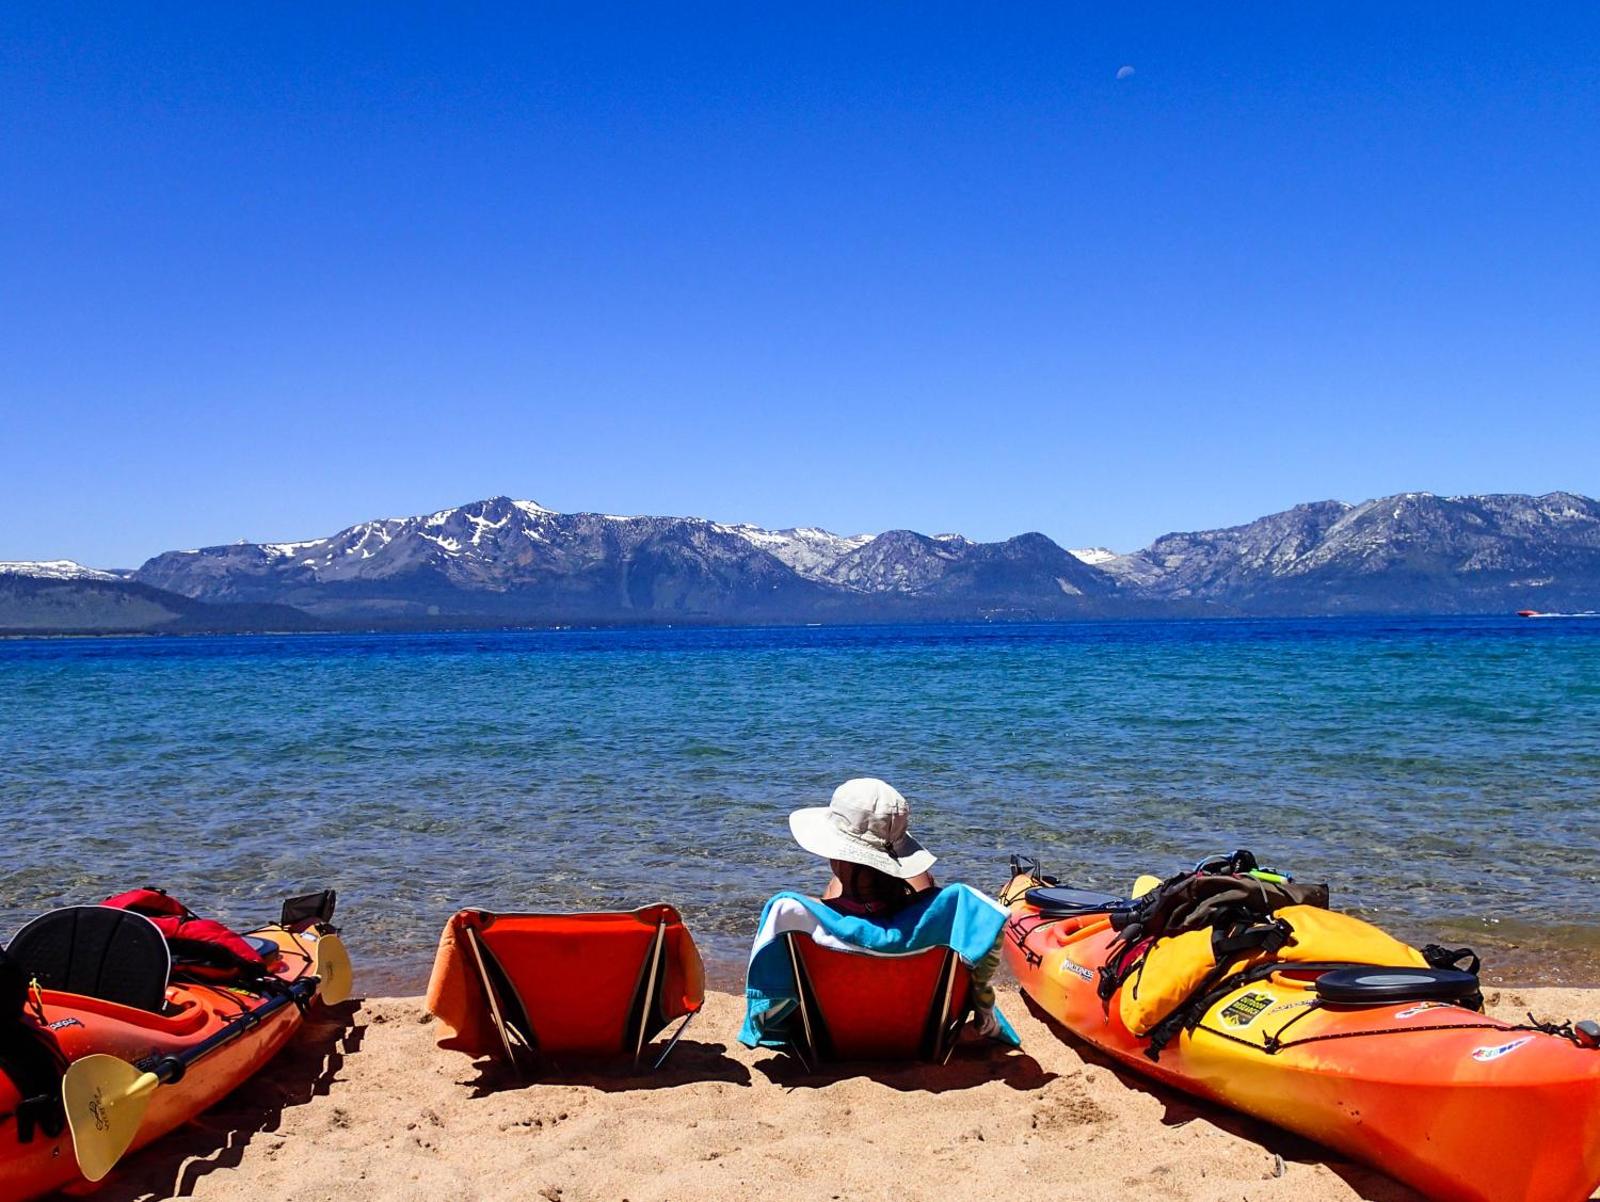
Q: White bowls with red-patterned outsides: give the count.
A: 0